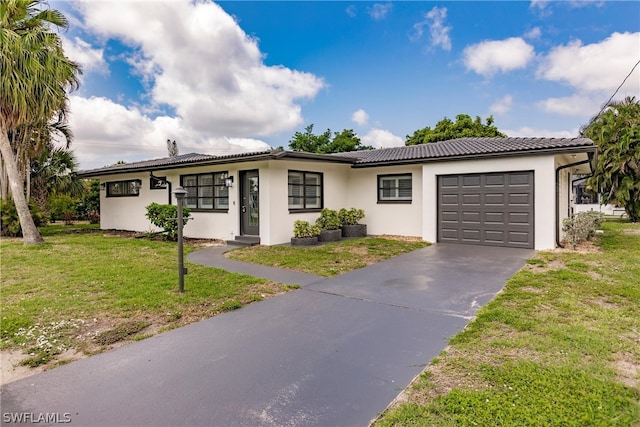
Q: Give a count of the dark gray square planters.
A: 3